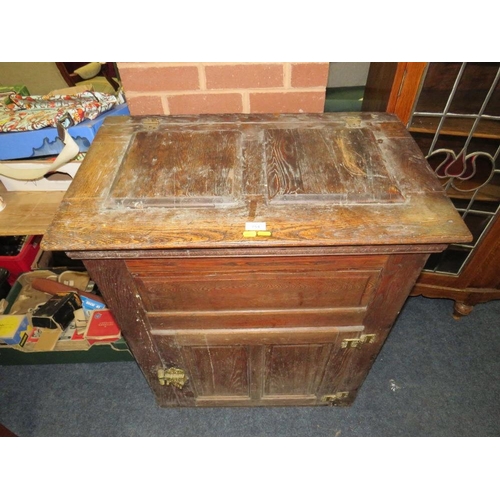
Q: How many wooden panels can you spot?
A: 5